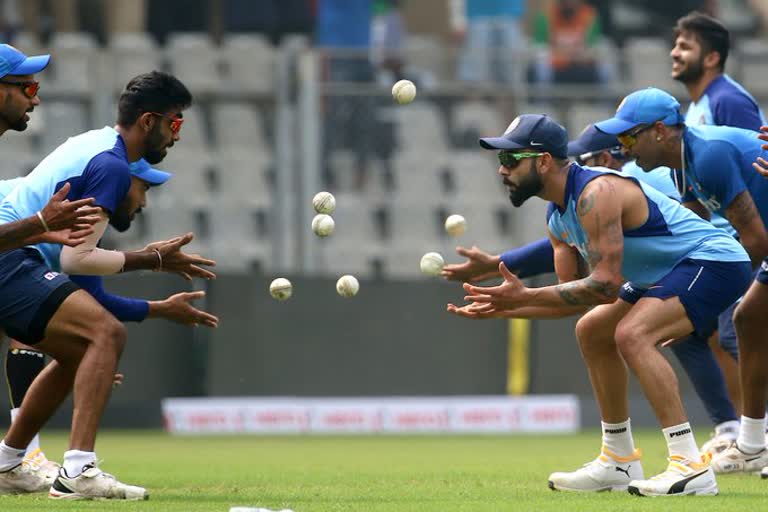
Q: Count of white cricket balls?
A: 7